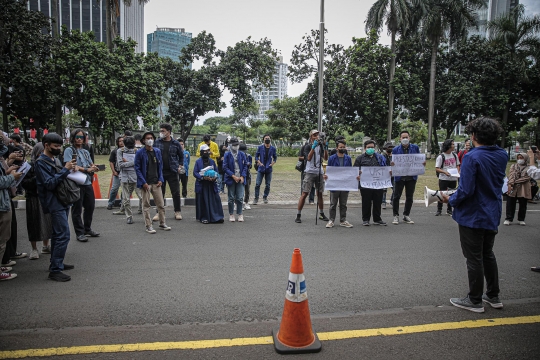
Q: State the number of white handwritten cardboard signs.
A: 3